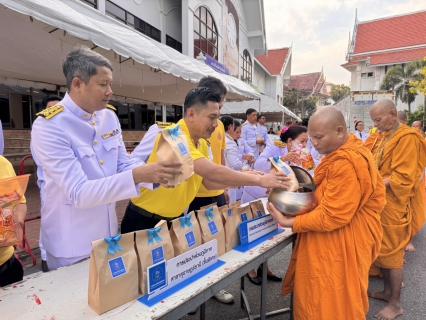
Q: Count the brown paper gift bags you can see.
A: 9